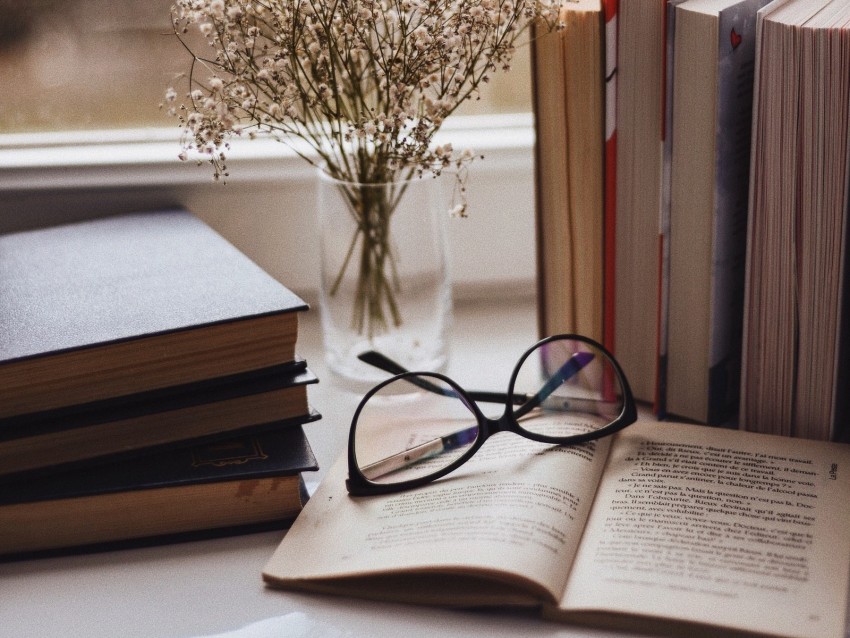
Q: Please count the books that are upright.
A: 4